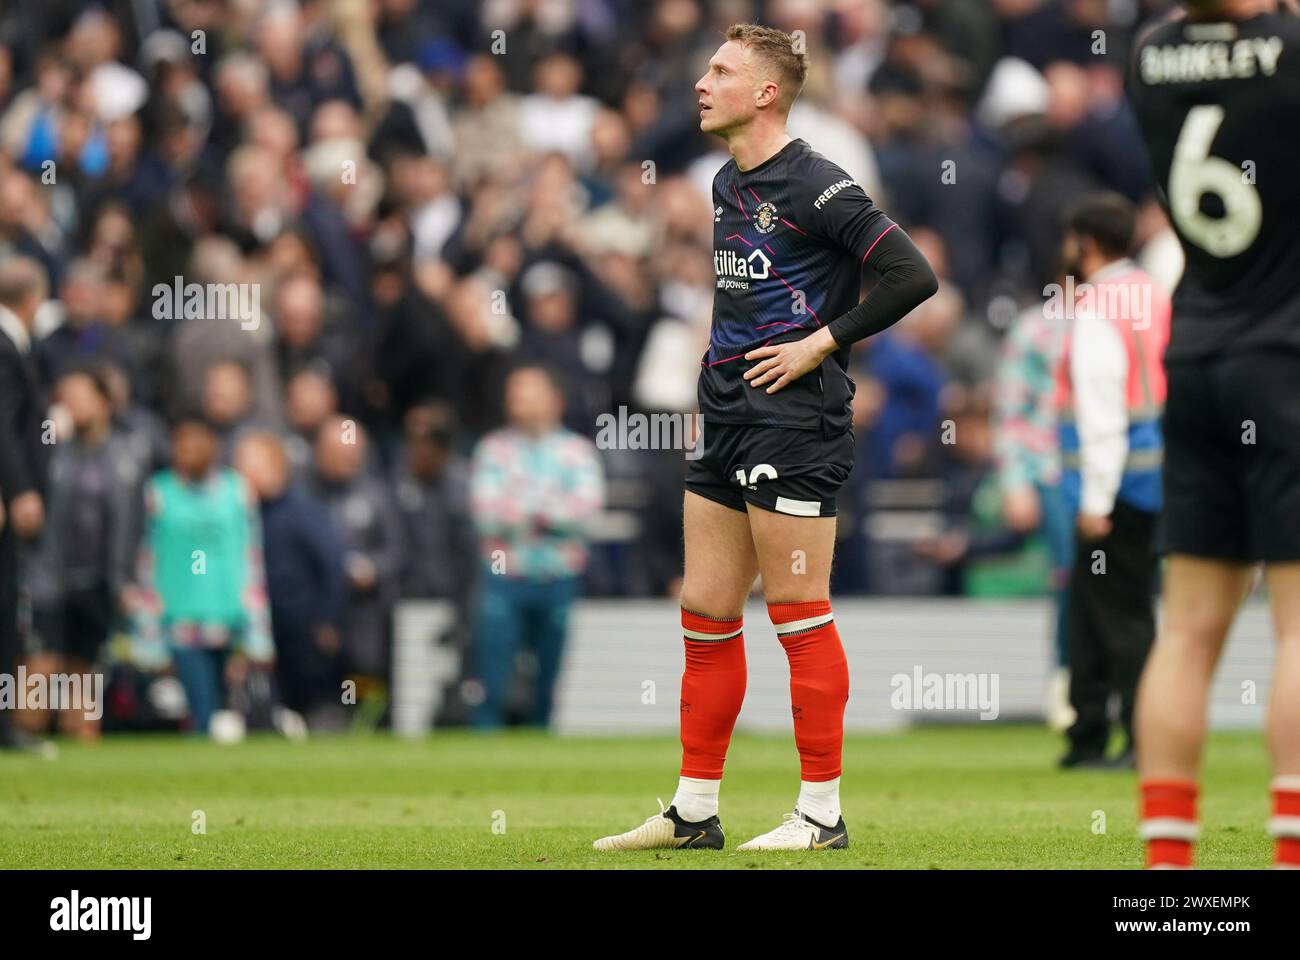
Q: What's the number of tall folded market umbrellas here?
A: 0